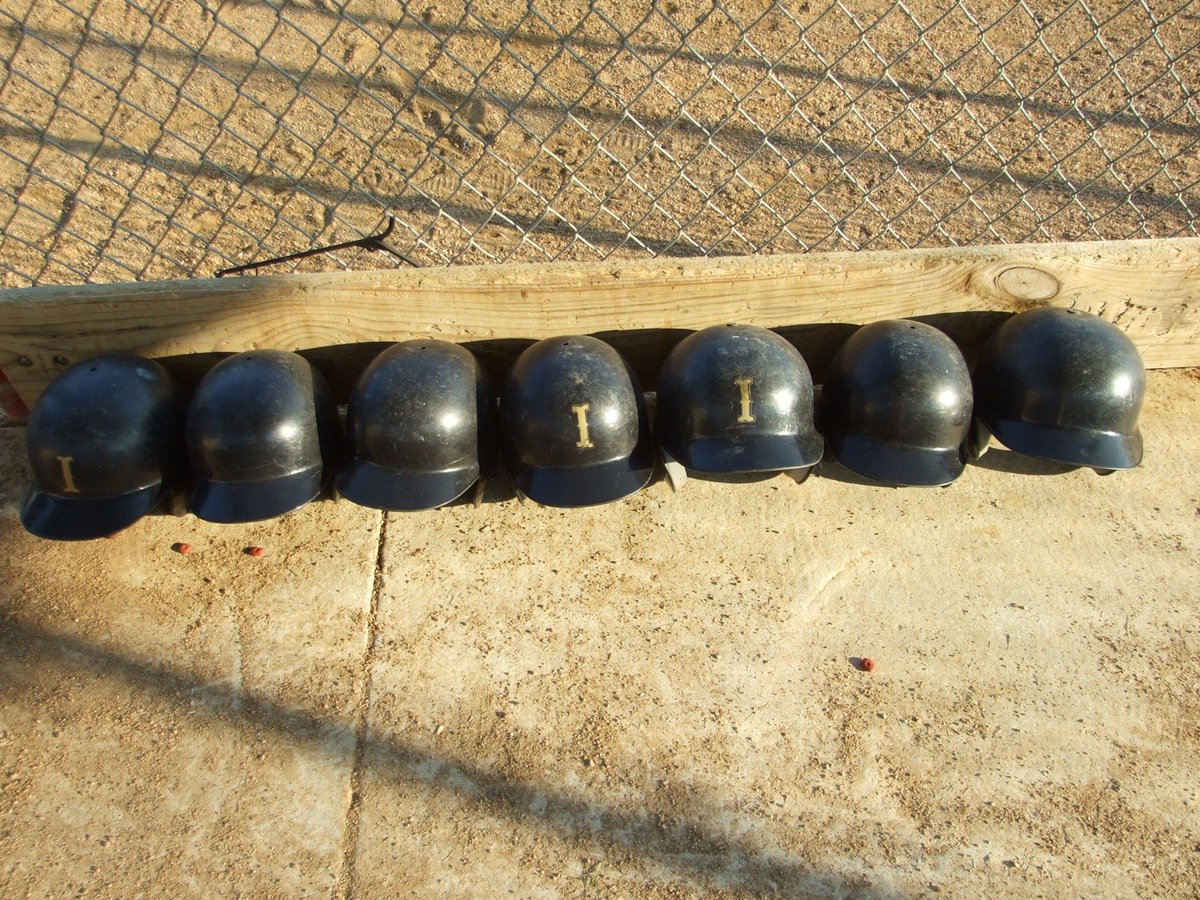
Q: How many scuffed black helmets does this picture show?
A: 7